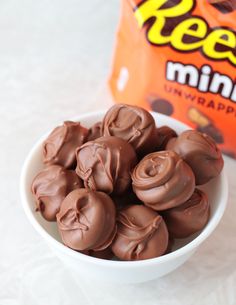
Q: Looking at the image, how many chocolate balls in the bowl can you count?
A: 11